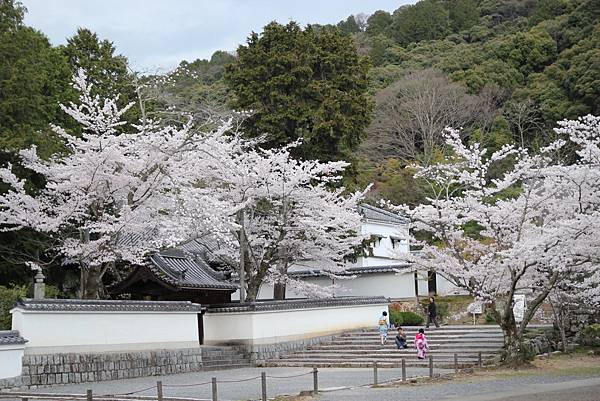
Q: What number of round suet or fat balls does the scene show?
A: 0